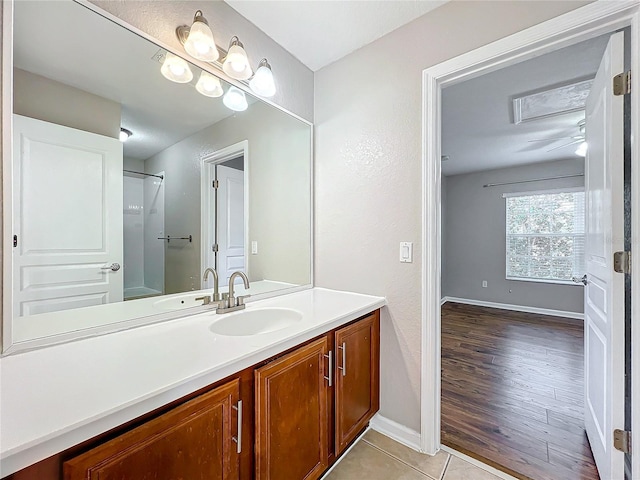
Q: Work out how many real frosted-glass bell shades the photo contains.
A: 3